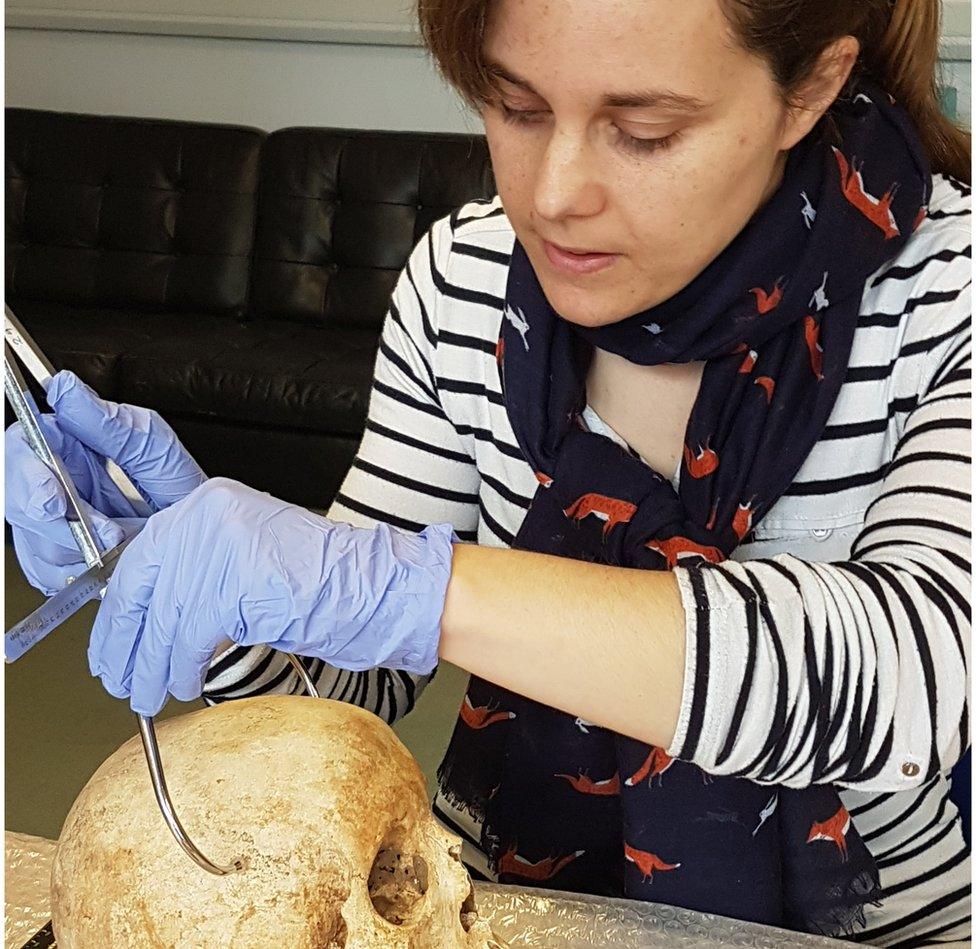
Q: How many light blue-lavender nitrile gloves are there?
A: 2